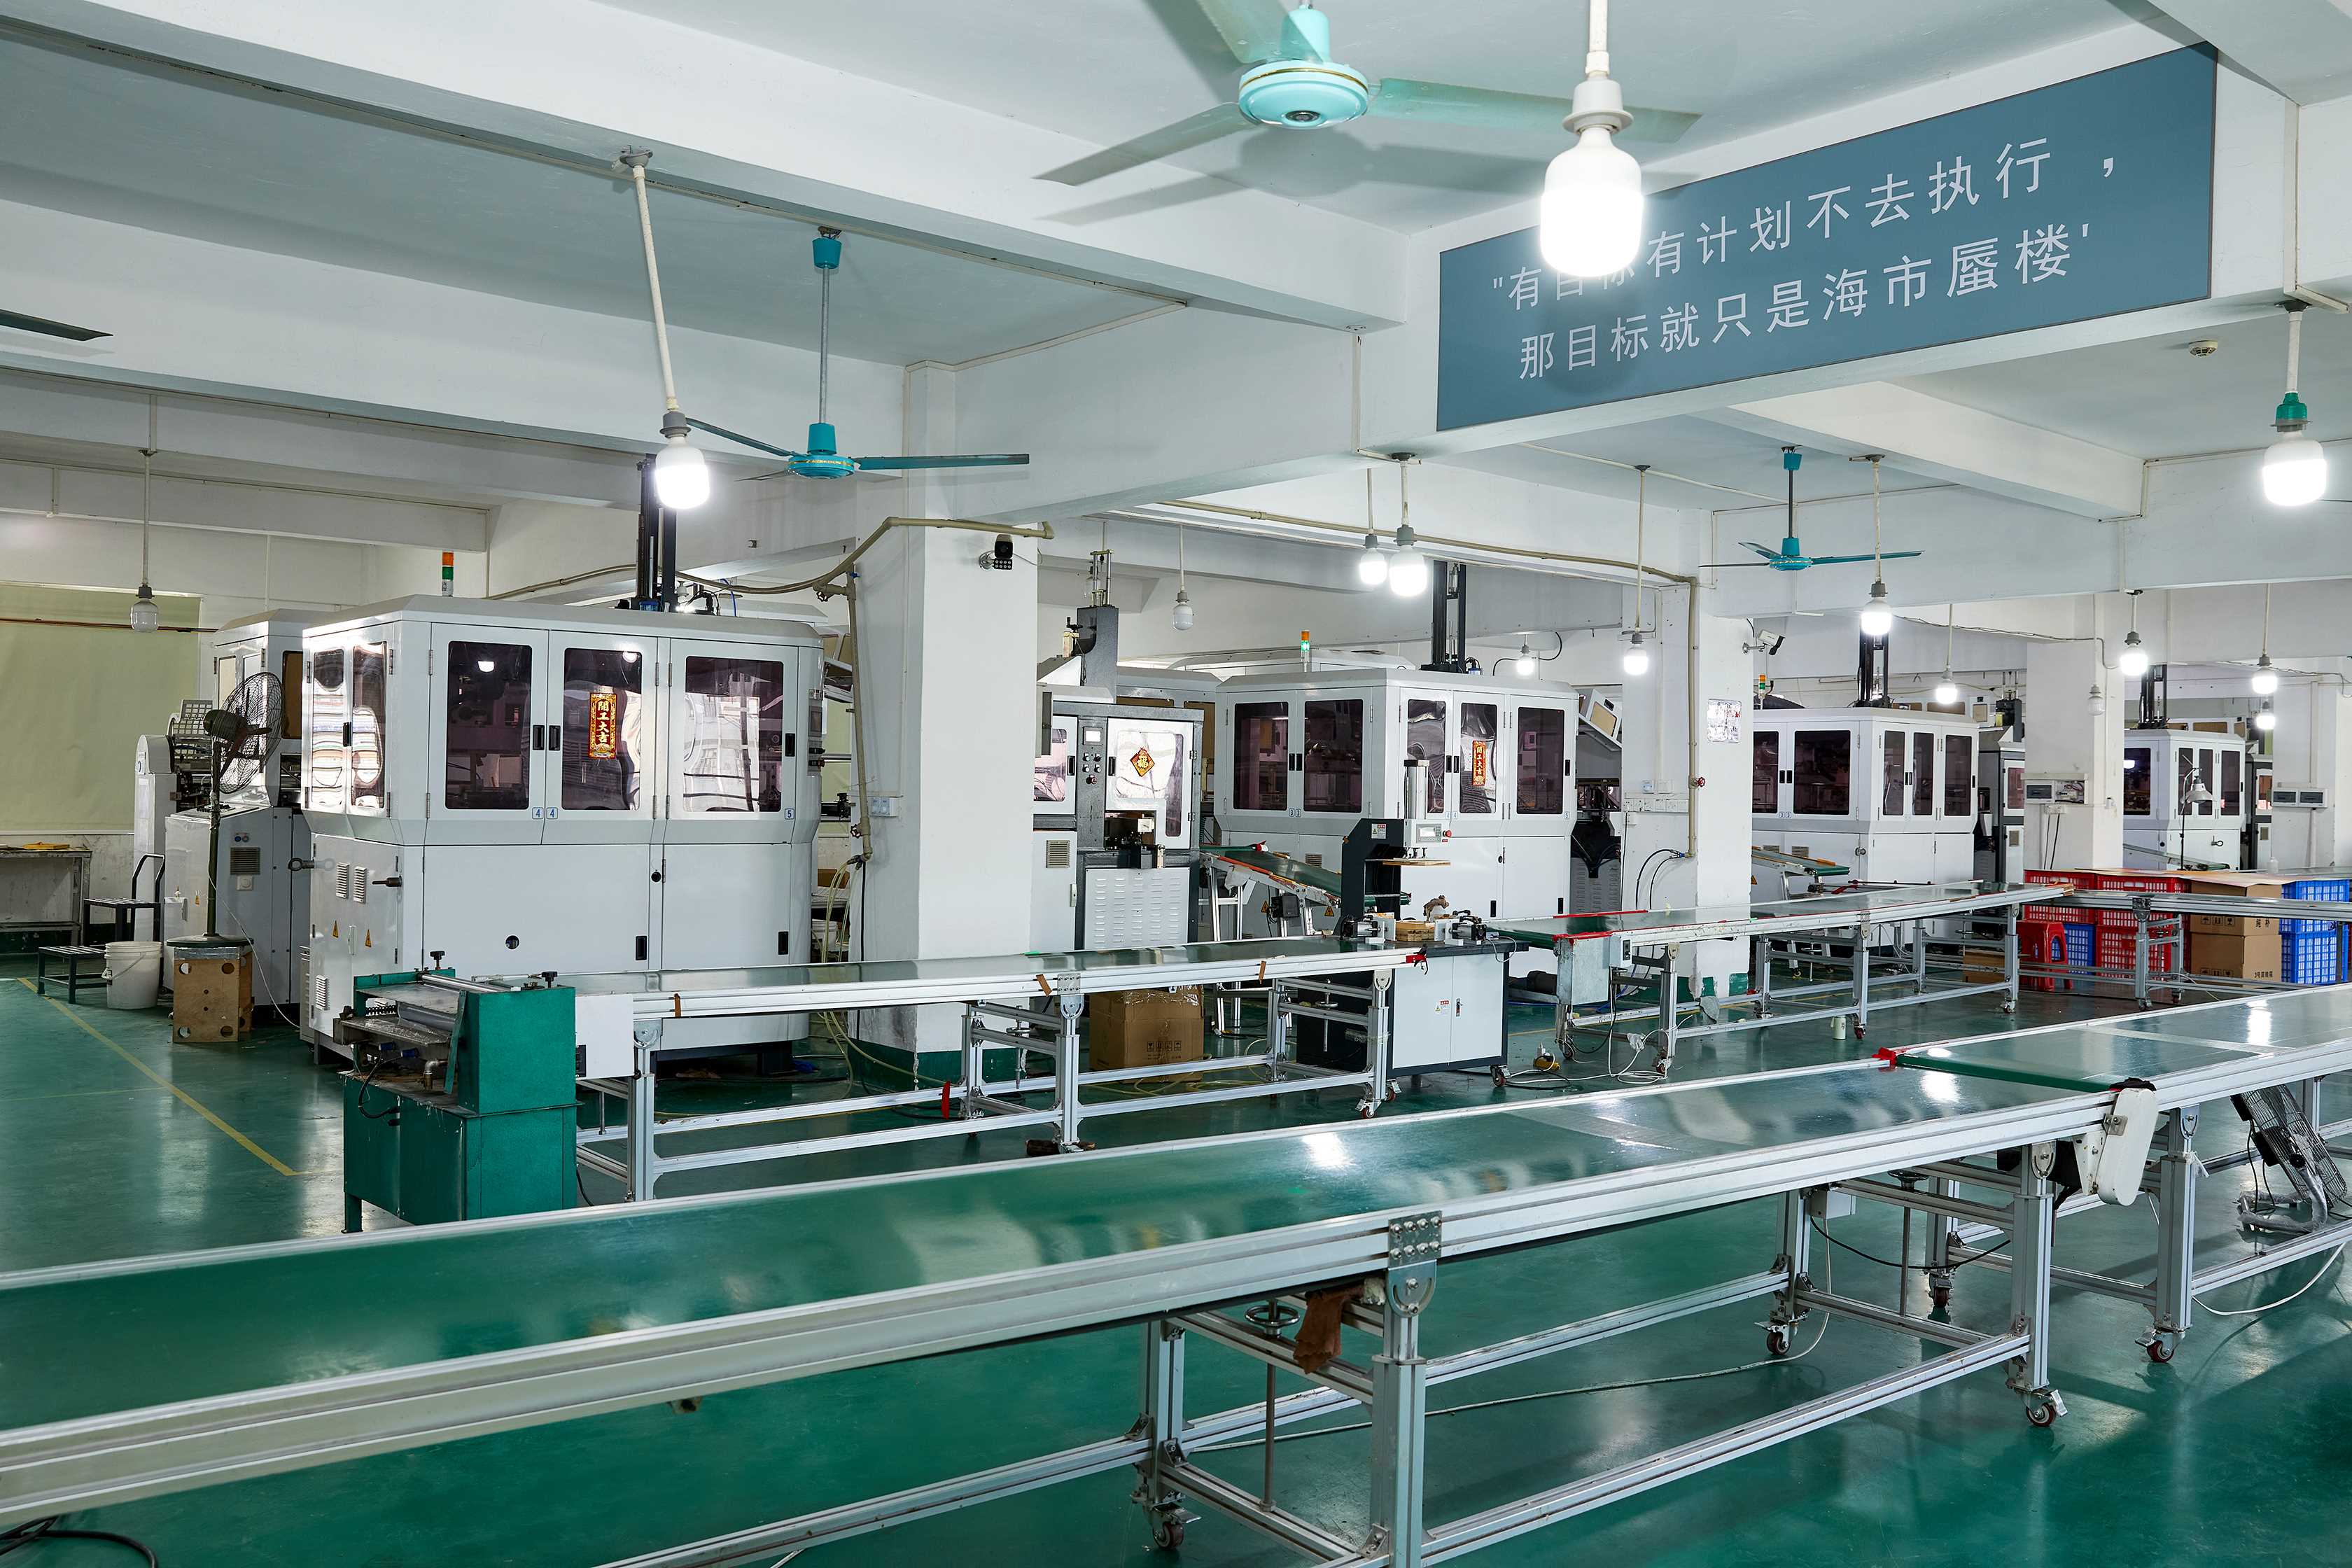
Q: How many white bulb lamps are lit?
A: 12